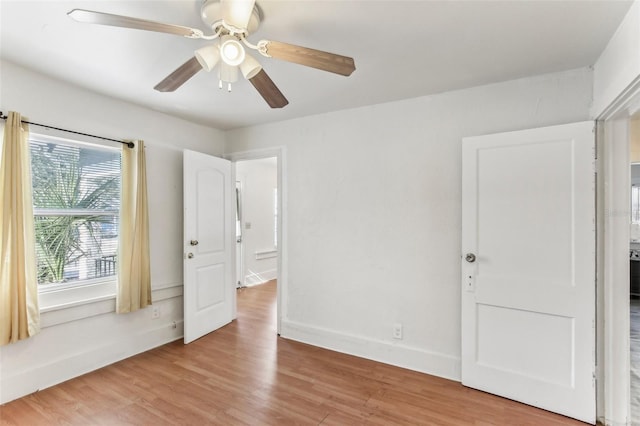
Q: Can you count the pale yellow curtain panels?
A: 2